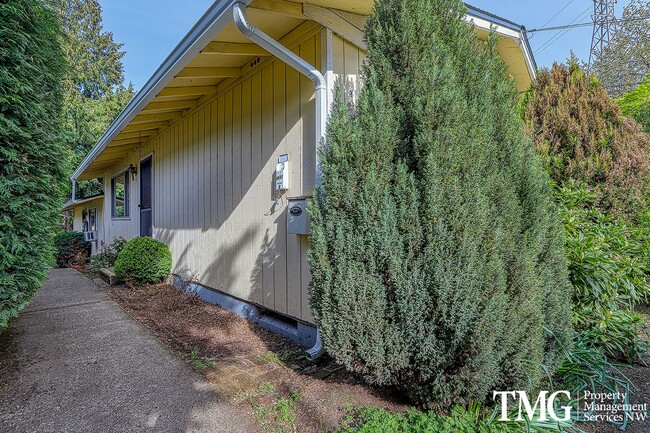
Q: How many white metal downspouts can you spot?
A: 2